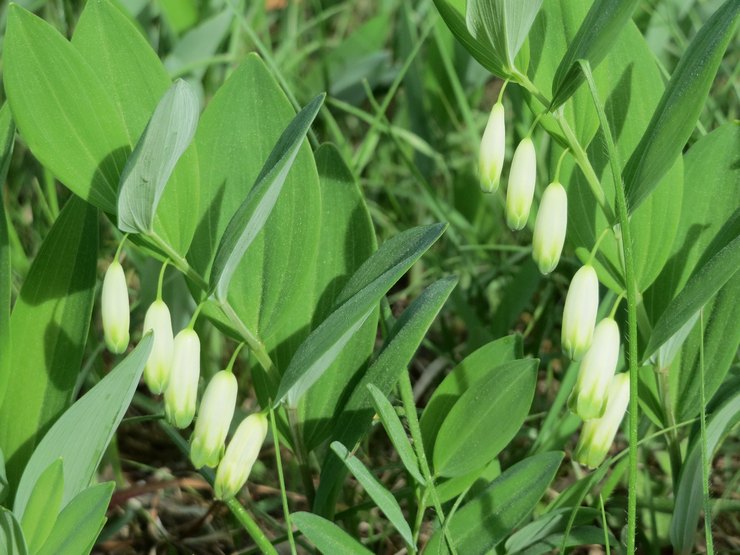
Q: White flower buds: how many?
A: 11